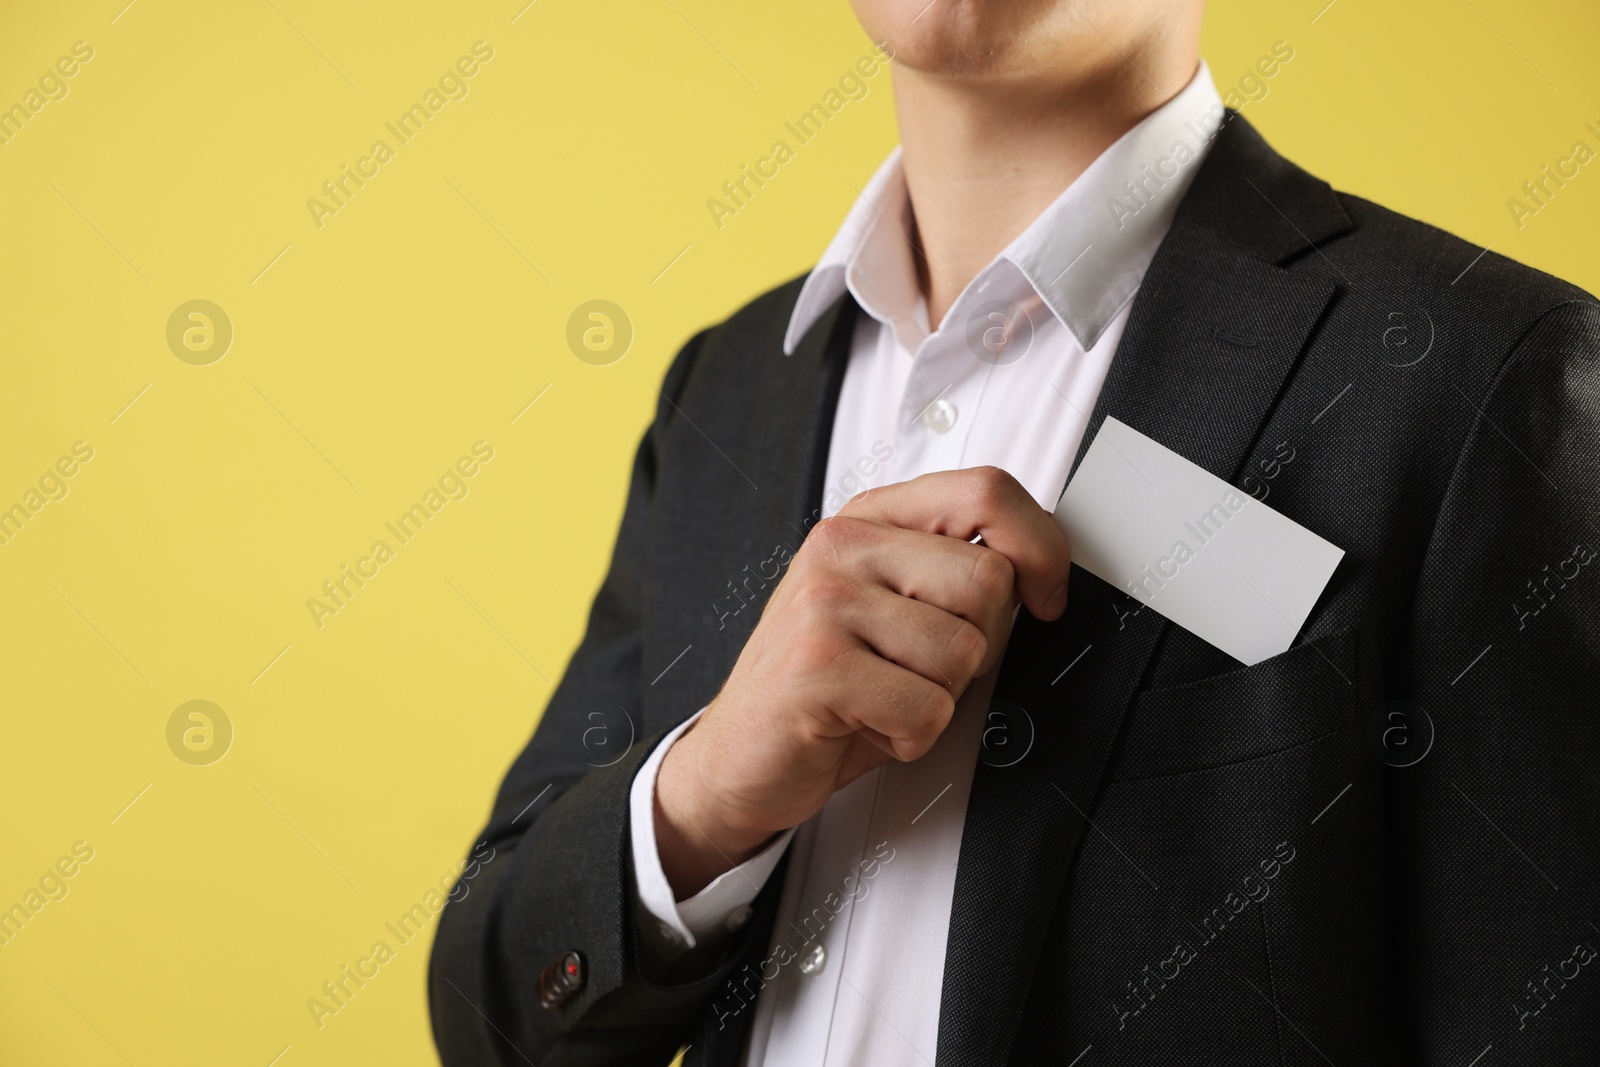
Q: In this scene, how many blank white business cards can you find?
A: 1